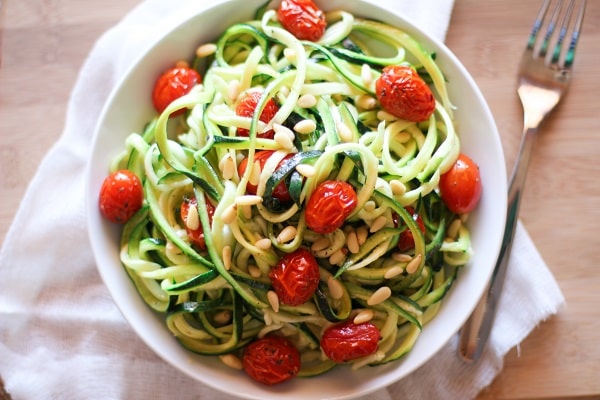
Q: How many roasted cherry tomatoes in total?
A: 13